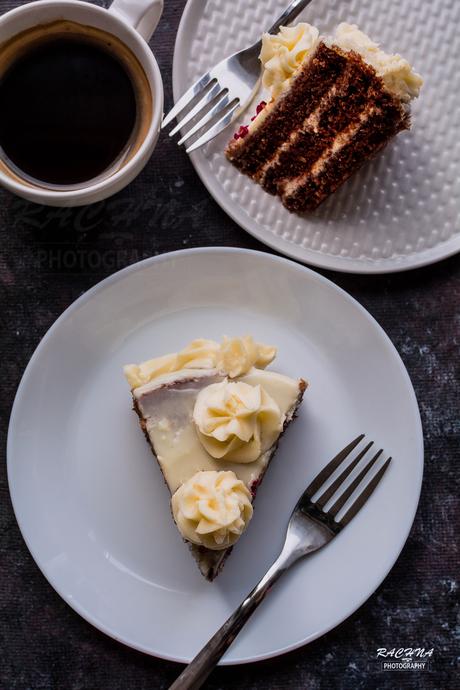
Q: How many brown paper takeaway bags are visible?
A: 0